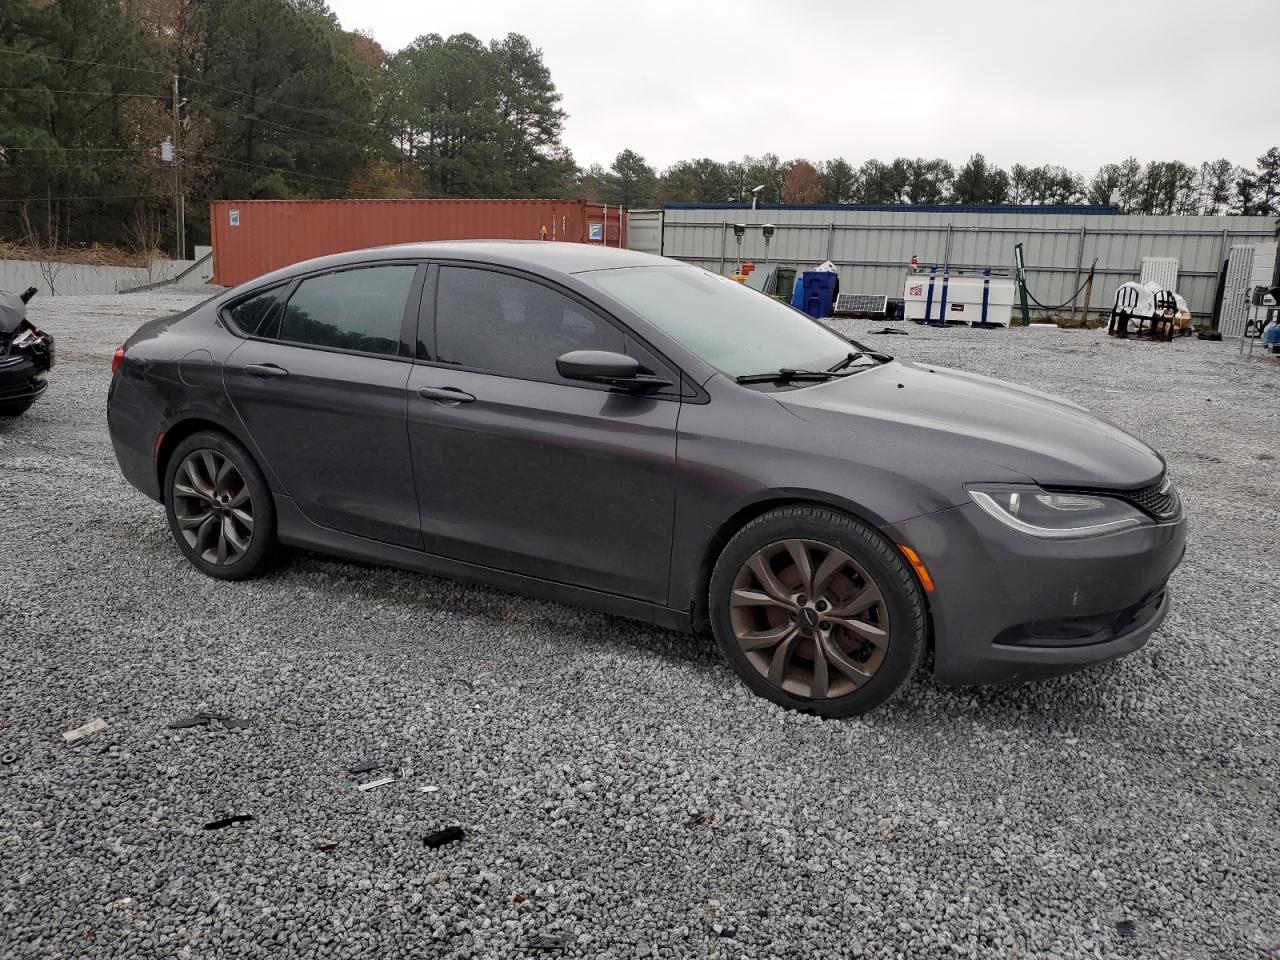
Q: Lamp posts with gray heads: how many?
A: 2